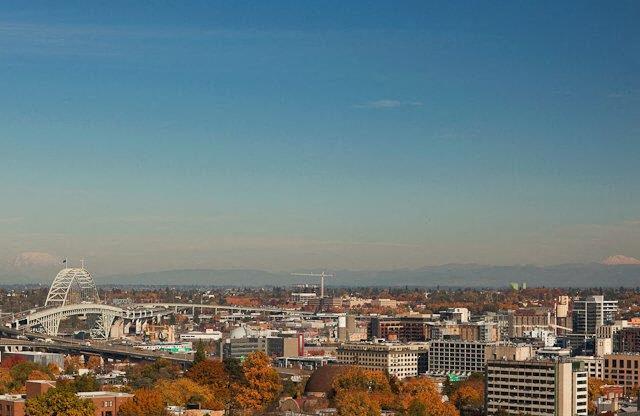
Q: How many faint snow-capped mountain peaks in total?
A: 2